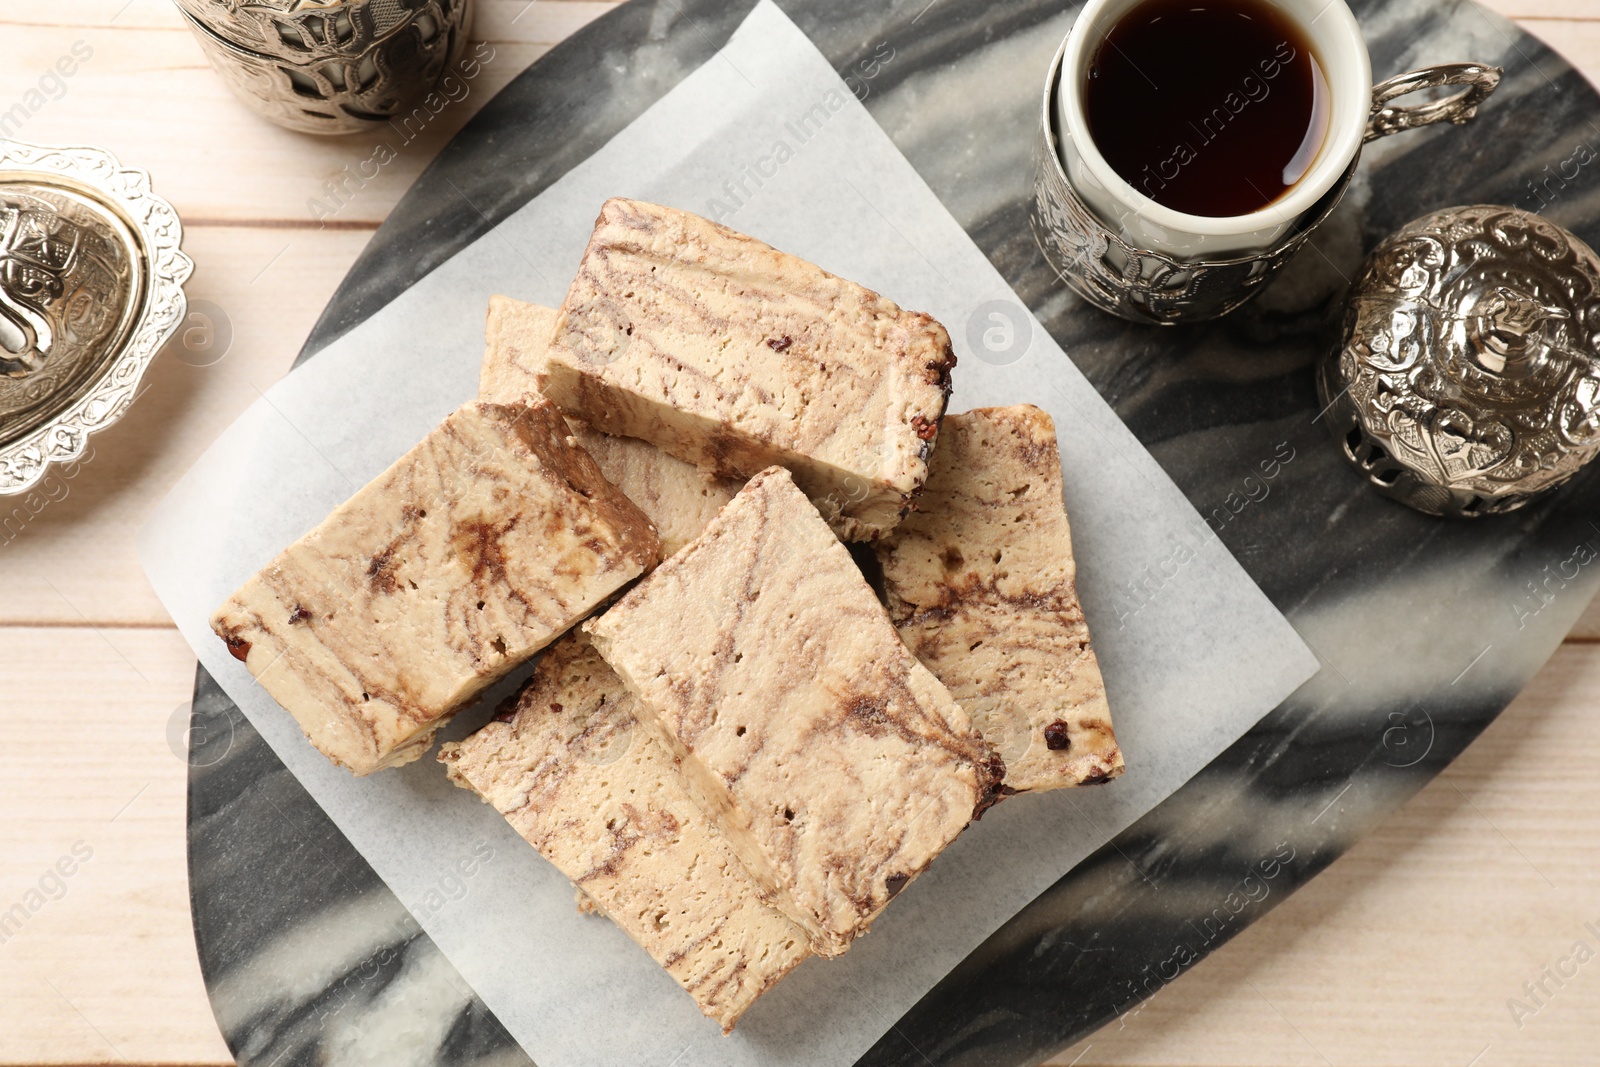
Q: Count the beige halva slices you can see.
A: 6